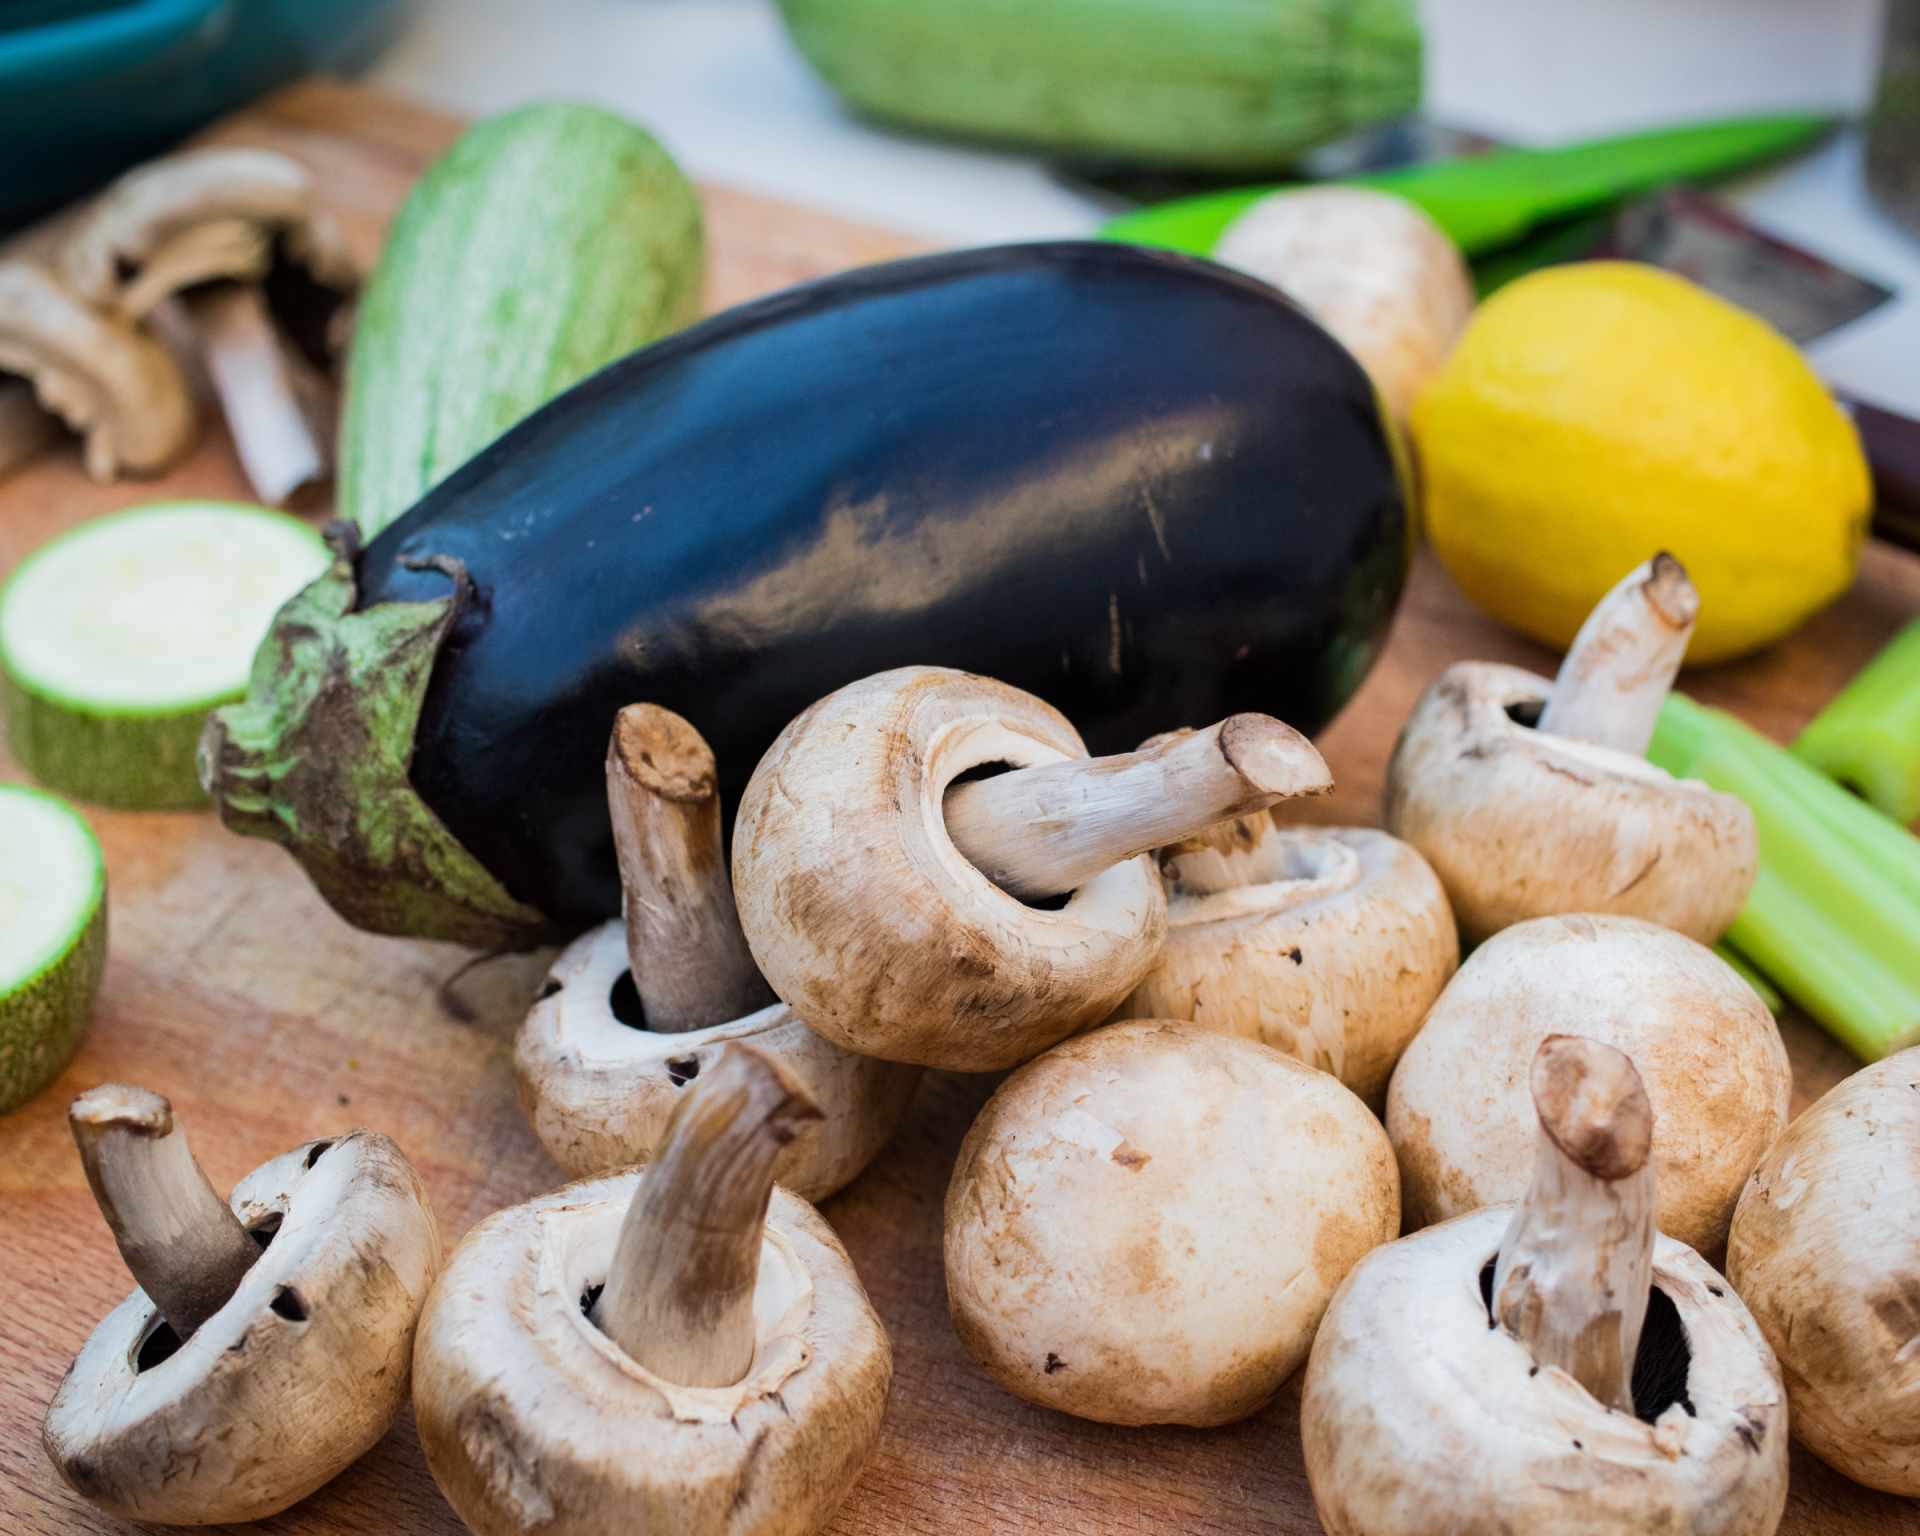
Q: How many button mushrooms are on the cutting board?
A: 11